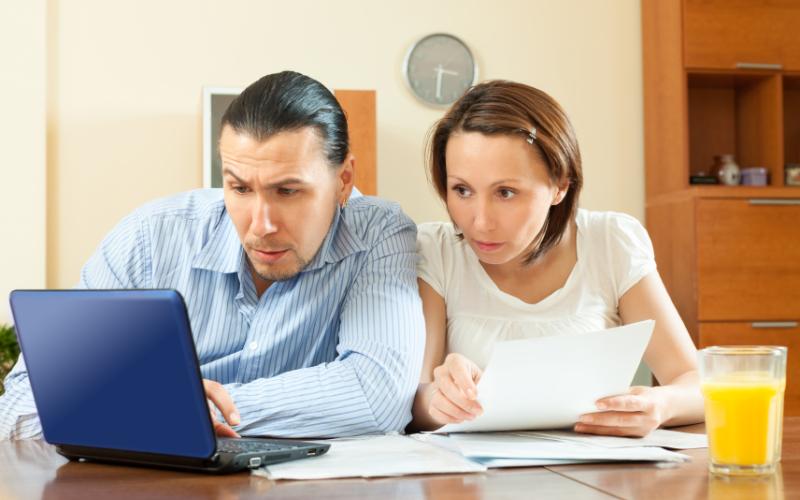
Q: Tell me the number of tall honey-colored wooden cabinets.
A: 1